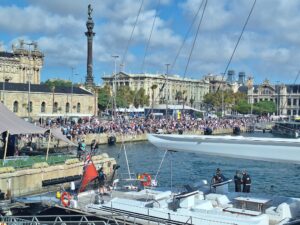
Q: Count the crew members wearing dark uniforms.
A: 3